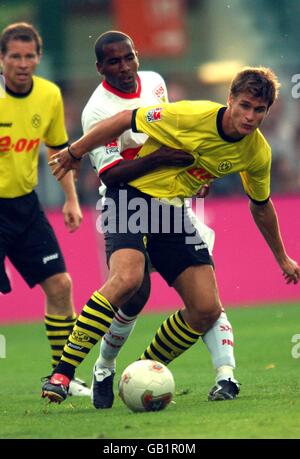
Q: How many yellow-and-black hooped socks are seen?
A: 3